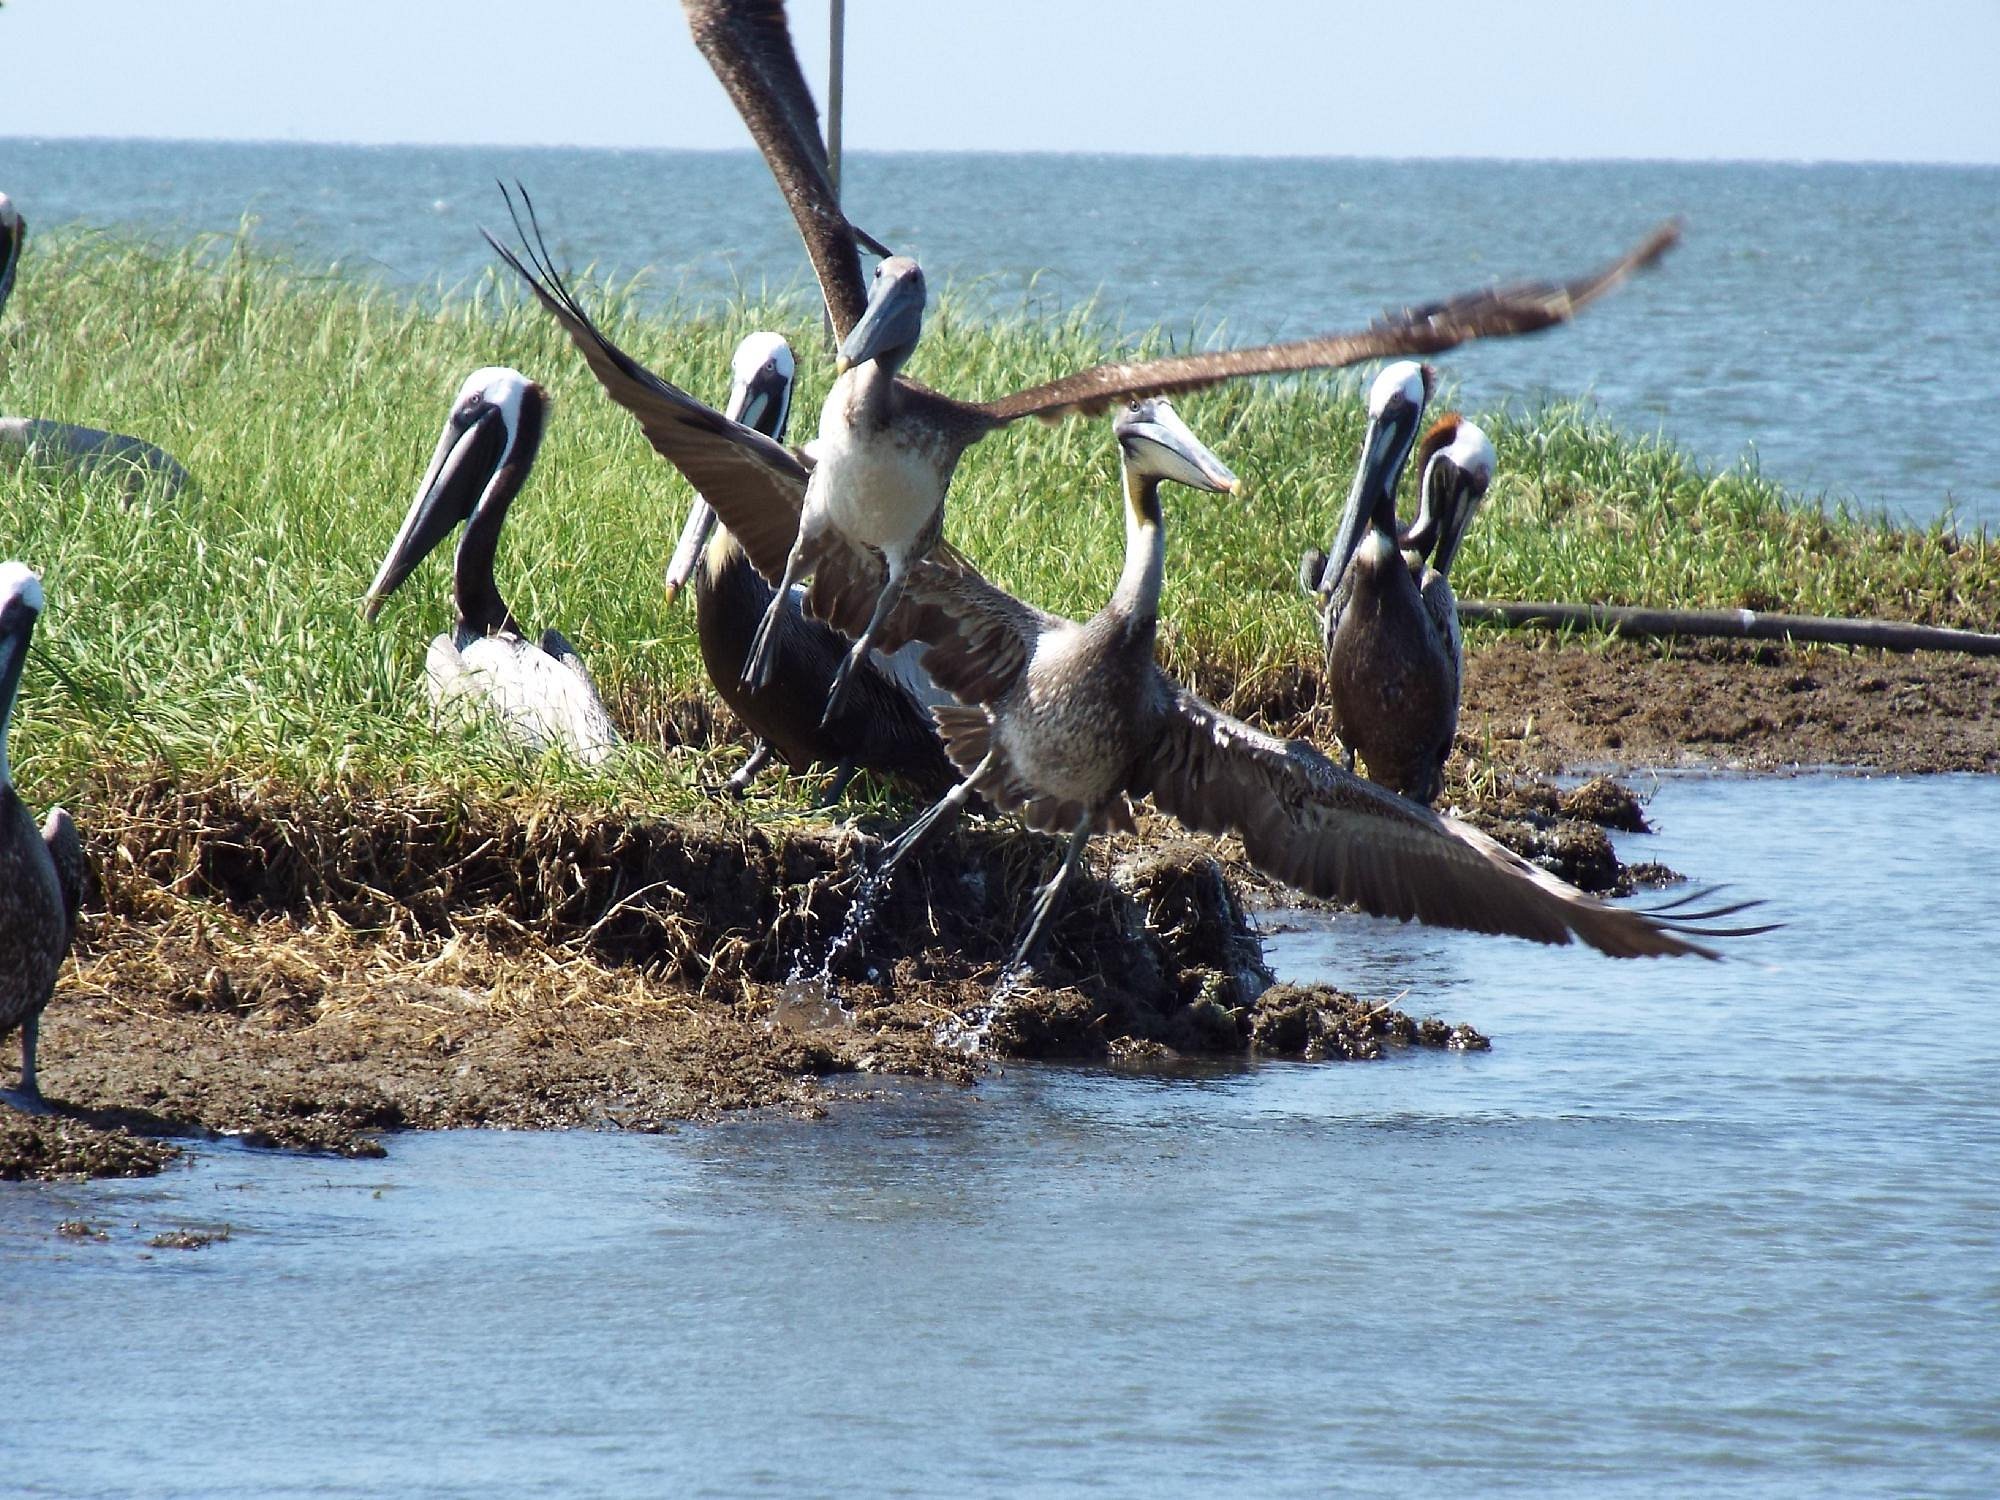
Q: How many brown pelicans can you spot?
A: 8